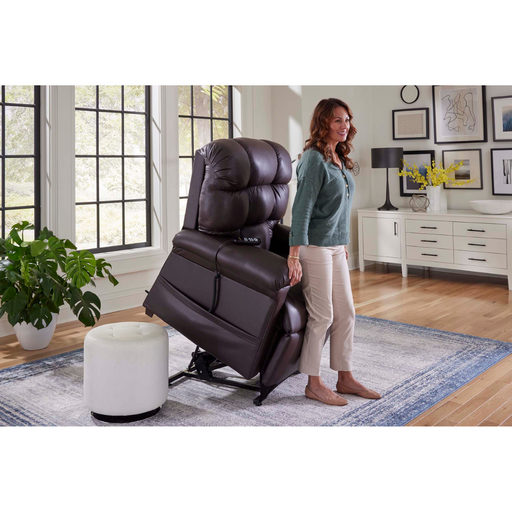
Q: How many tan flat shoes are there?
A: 2